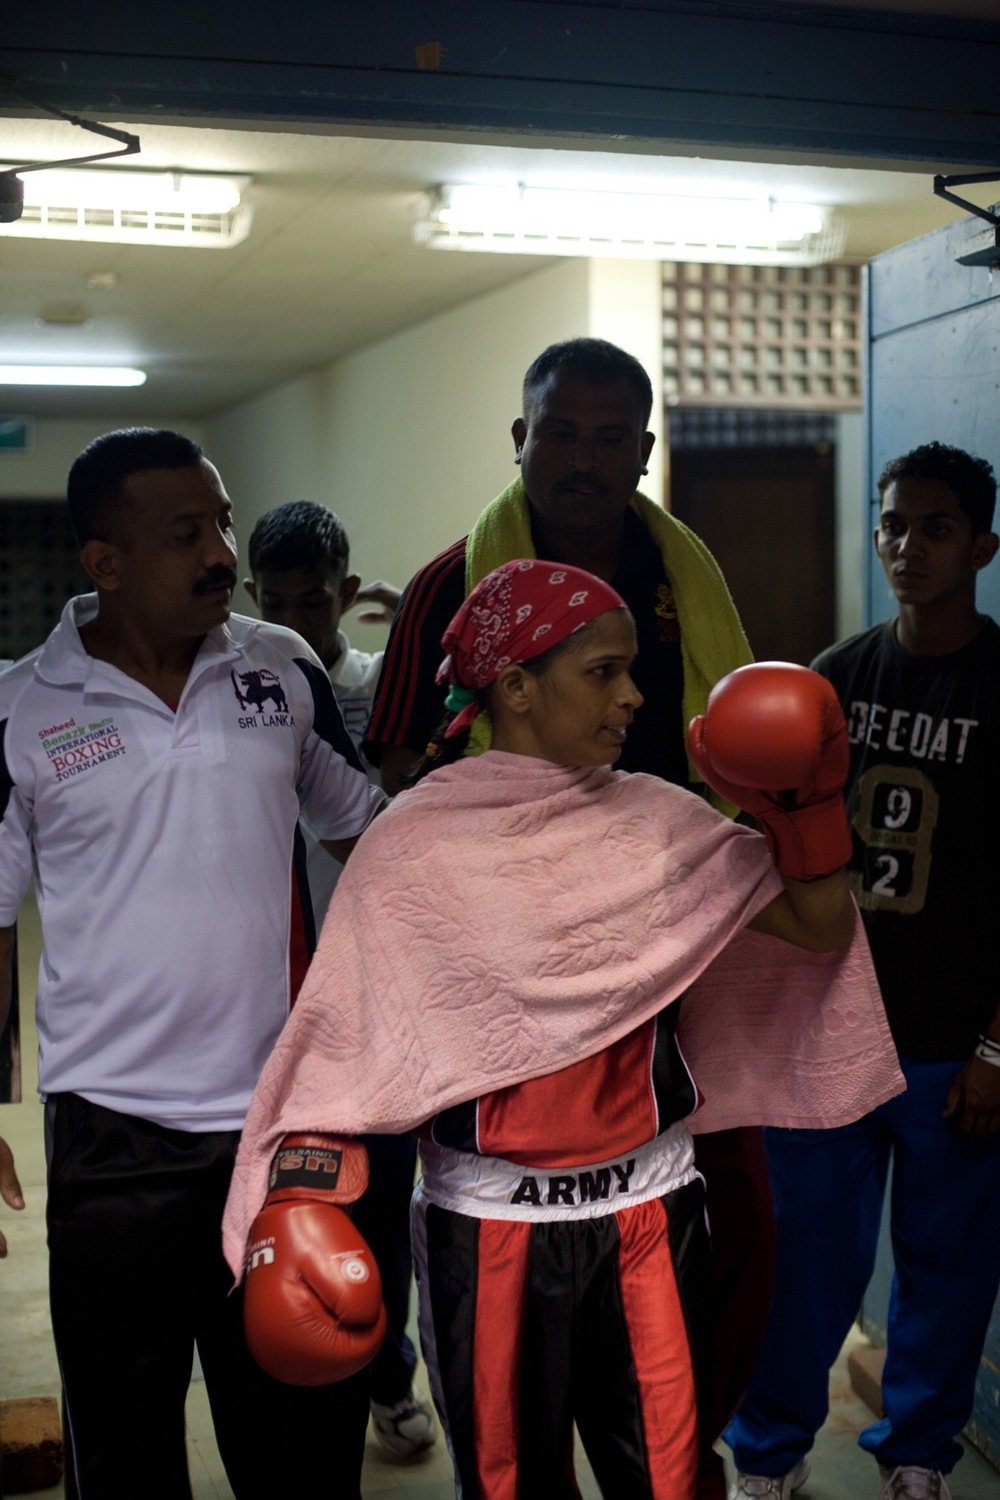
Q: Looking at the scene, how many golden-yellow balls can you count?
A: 0